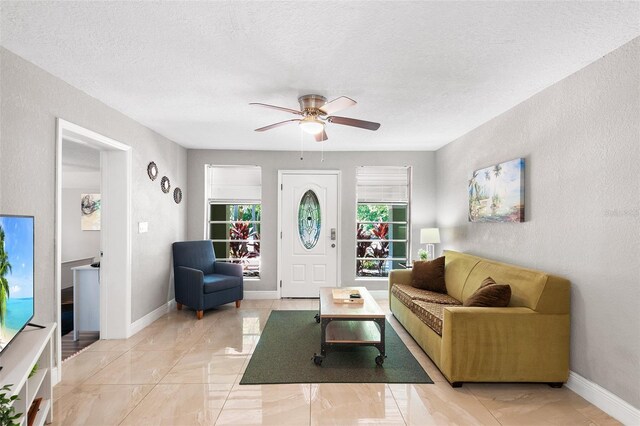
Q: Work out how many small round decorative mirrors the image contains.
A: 3